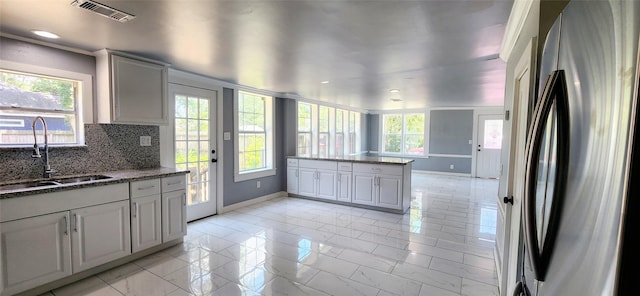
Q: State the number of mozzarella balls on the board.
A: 0